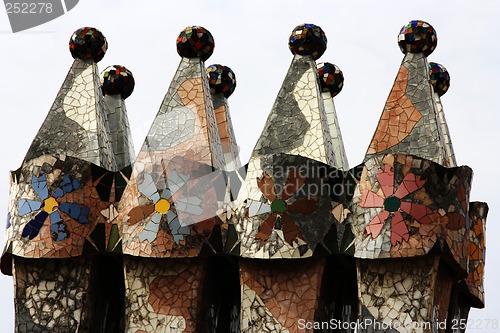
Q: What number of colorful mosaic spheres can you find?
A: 8